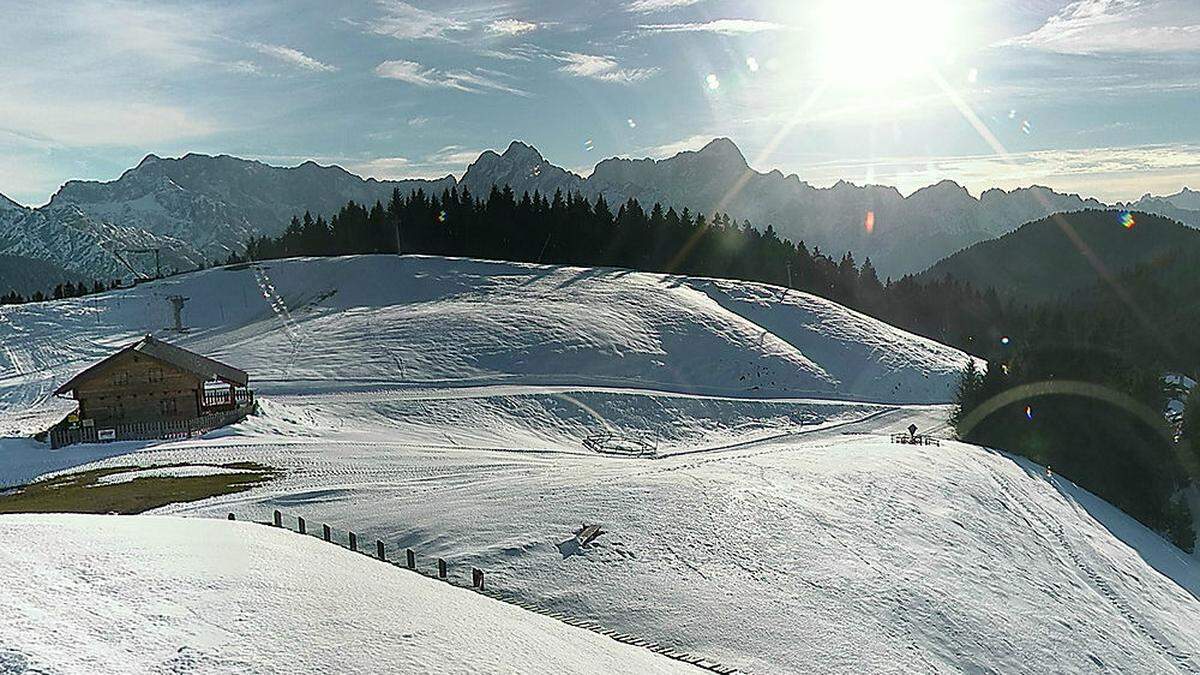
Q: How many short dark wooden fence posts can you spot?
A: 9